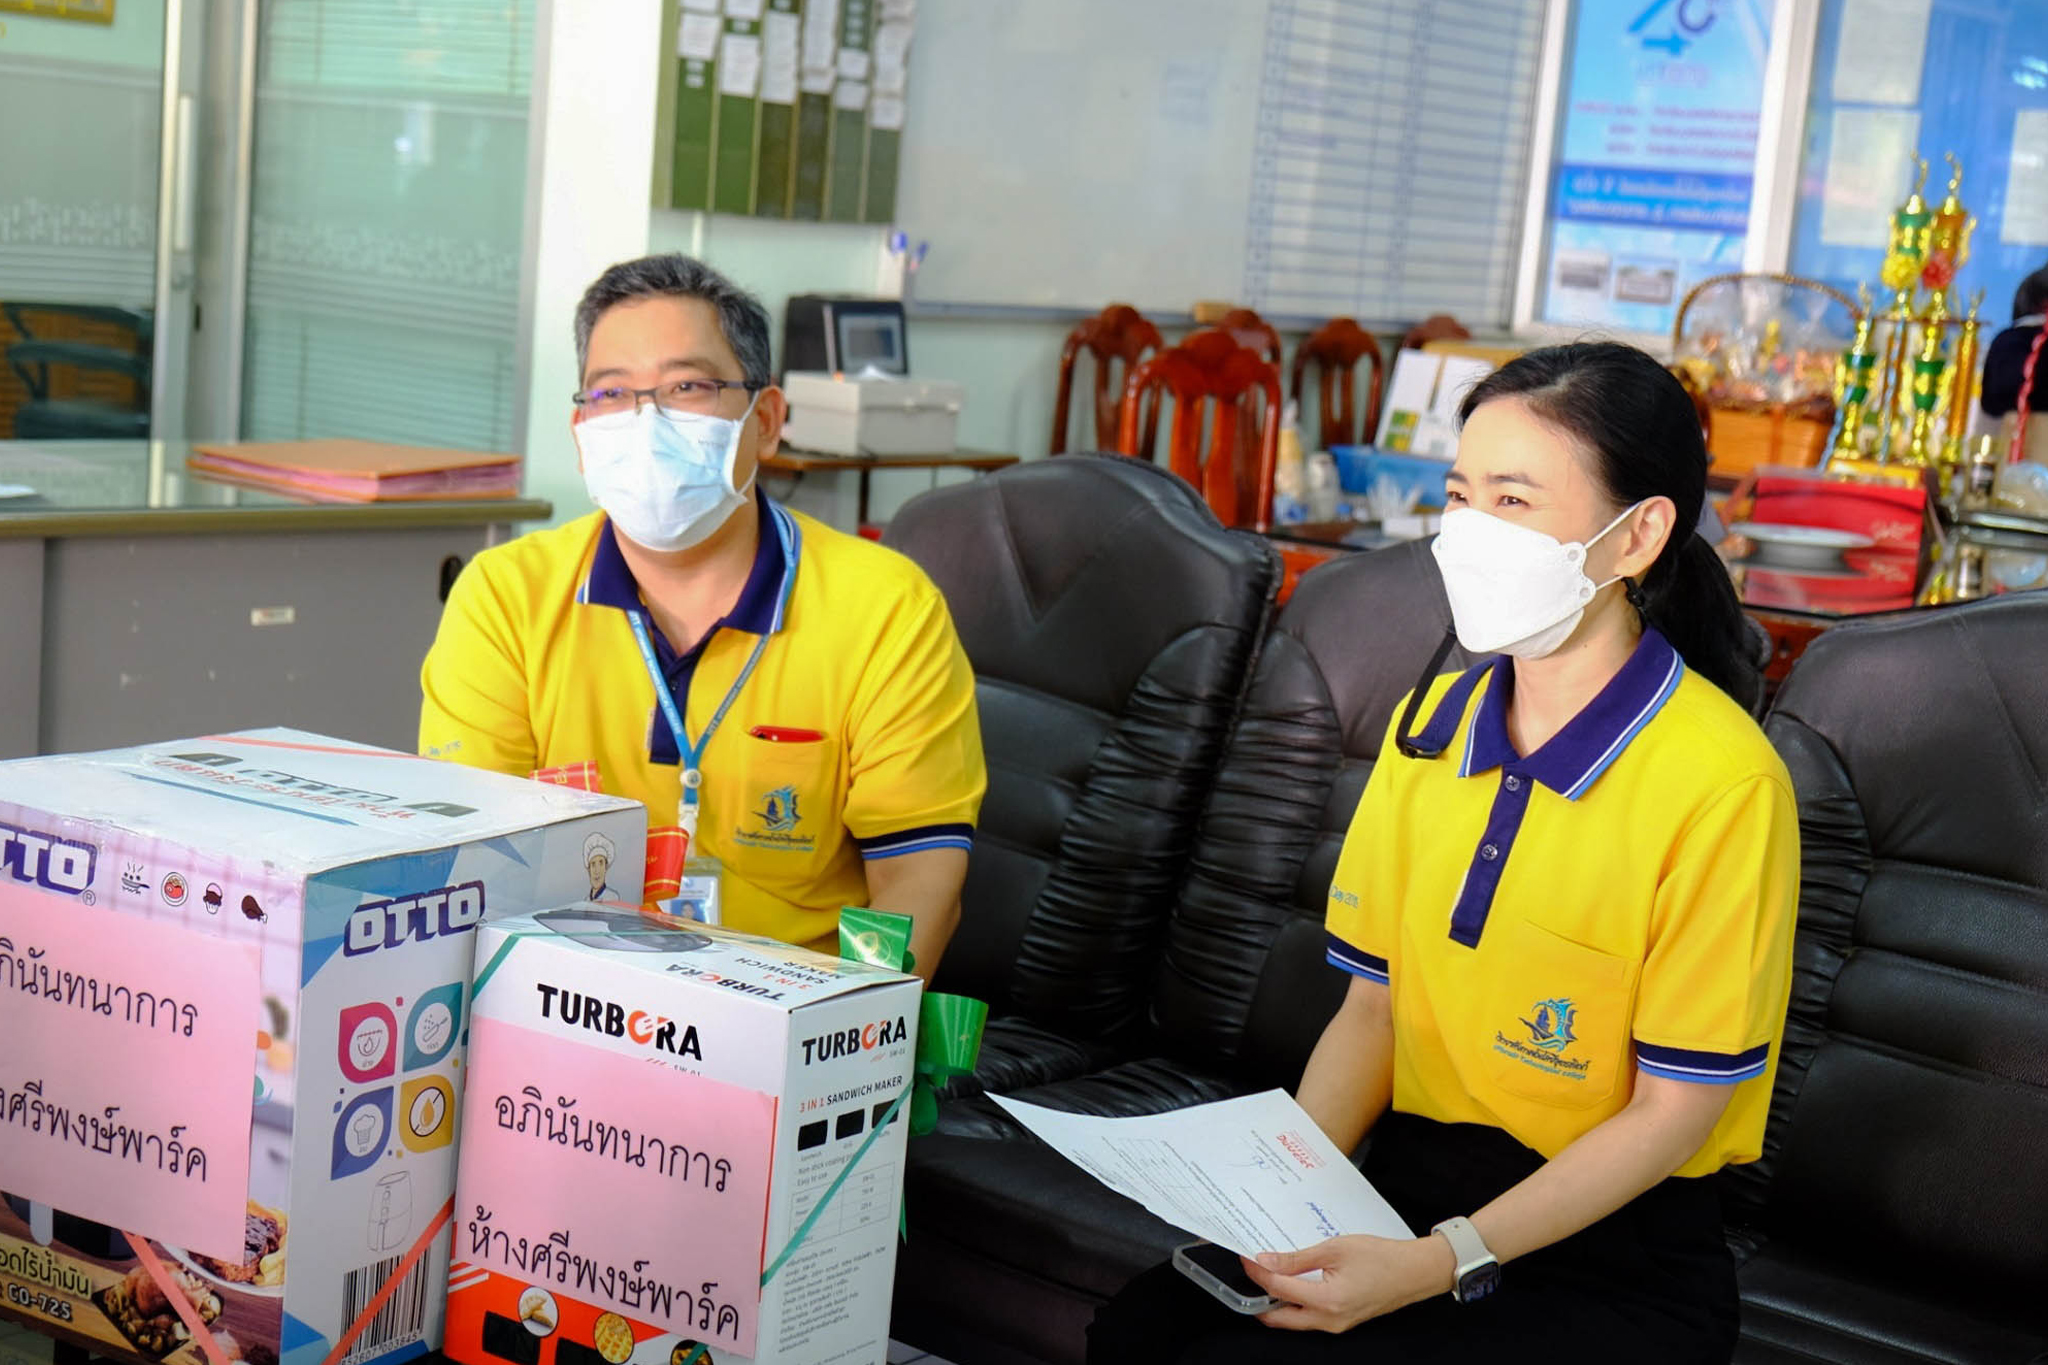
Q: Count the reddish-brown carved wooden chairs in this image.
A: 5